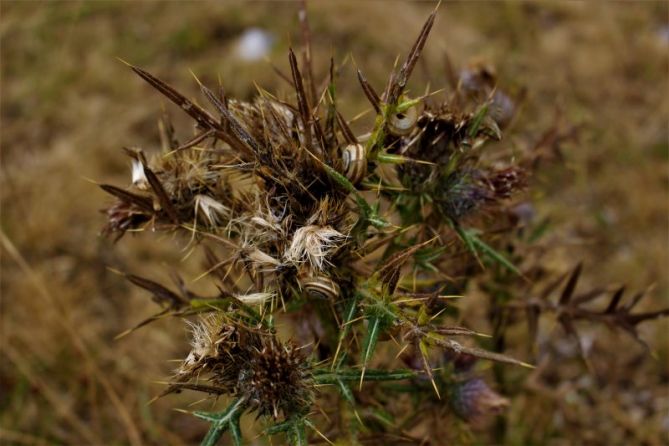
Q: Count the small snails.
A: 3